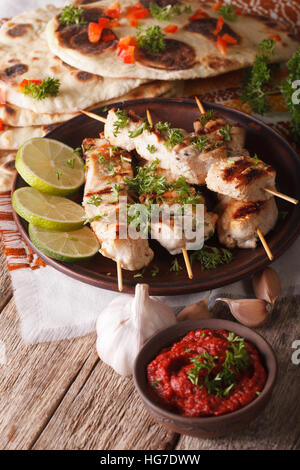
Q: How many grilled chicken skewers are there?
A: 4